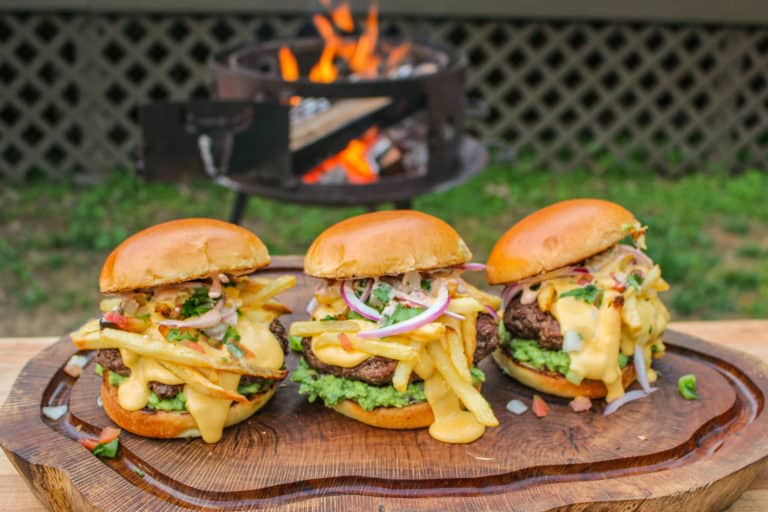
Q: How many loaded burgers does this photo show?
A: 3